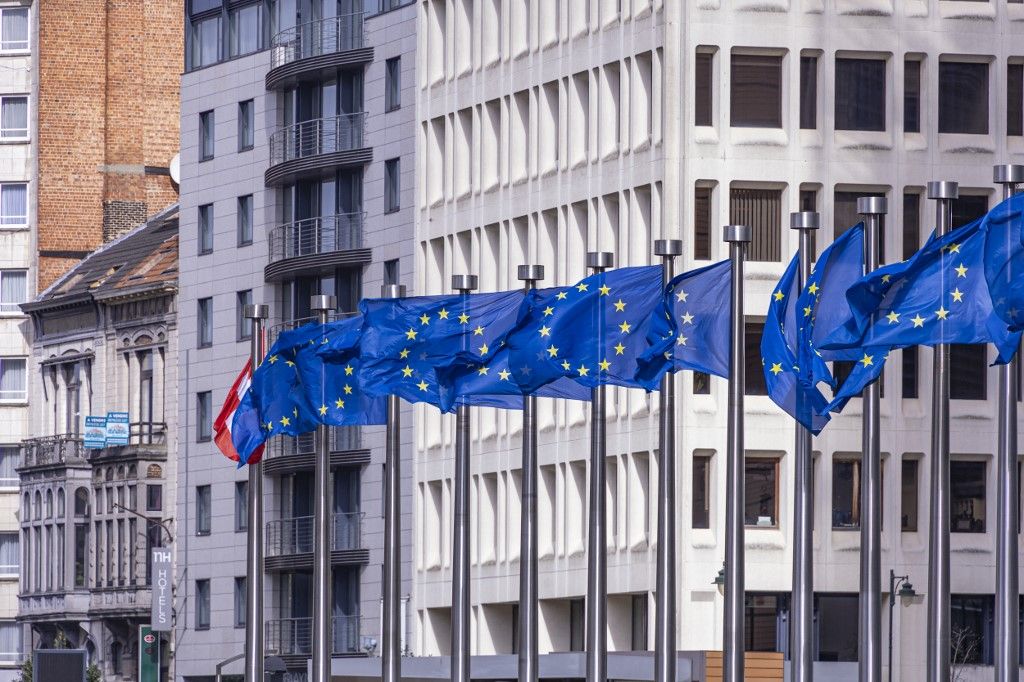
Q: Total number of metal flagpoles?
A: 12